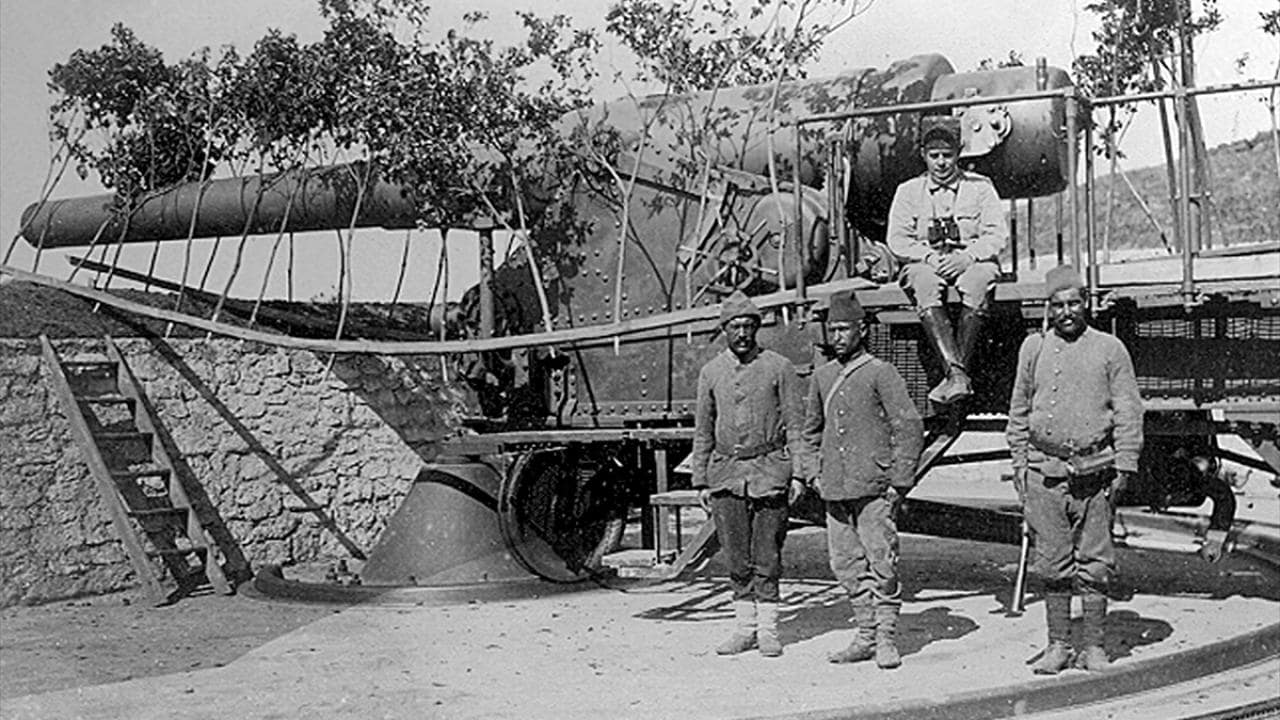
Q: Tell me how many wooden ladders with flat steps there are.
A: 1